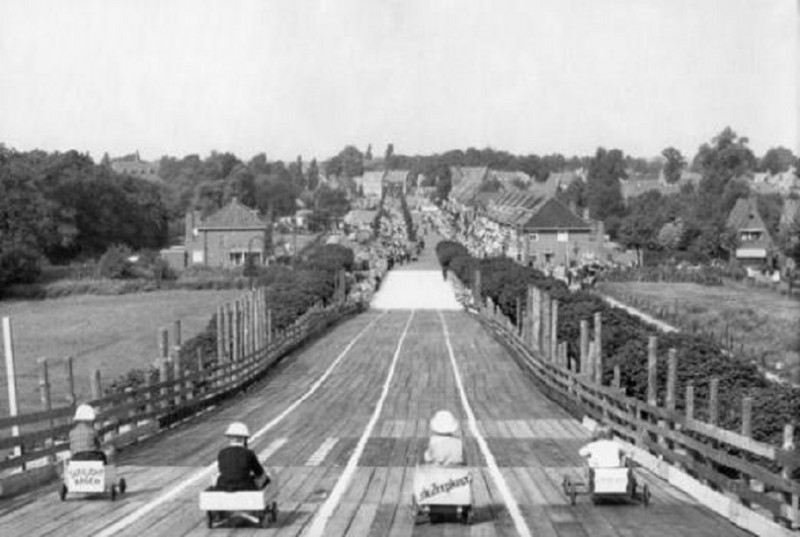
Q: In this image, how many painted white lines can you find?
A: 3